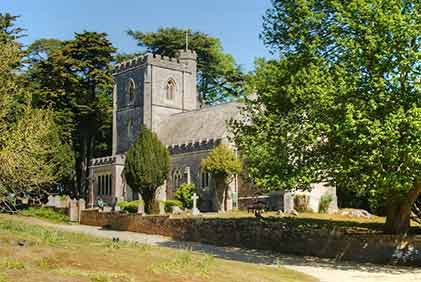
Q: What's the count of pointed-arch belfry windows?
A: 2